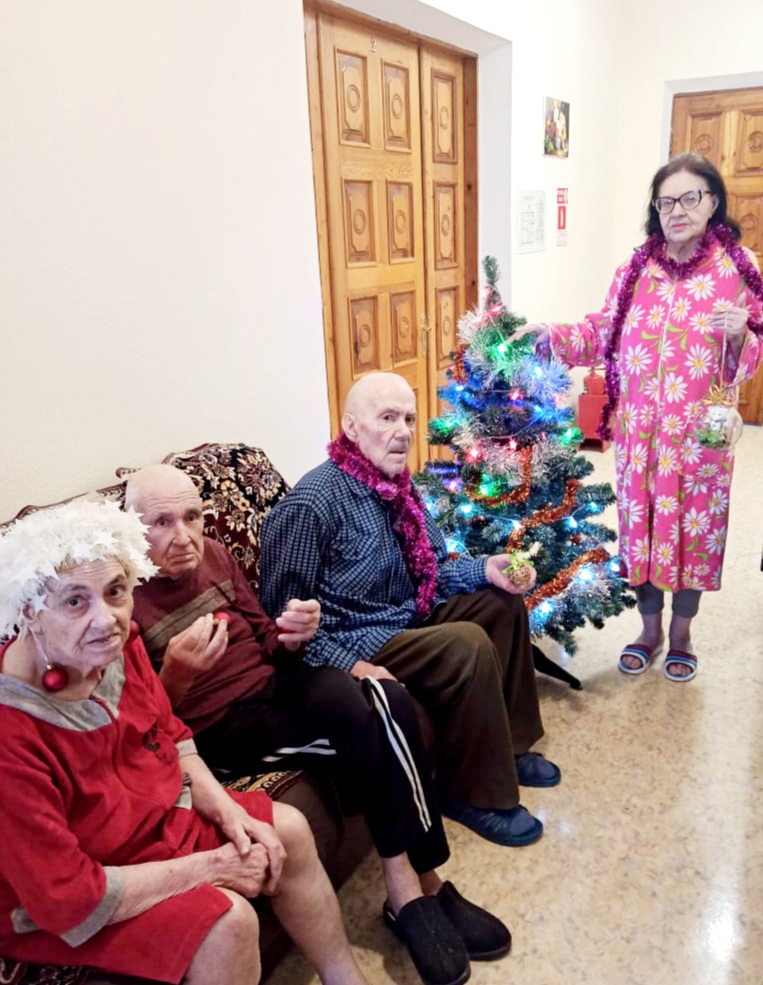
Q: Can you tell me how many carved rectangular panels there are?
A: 12